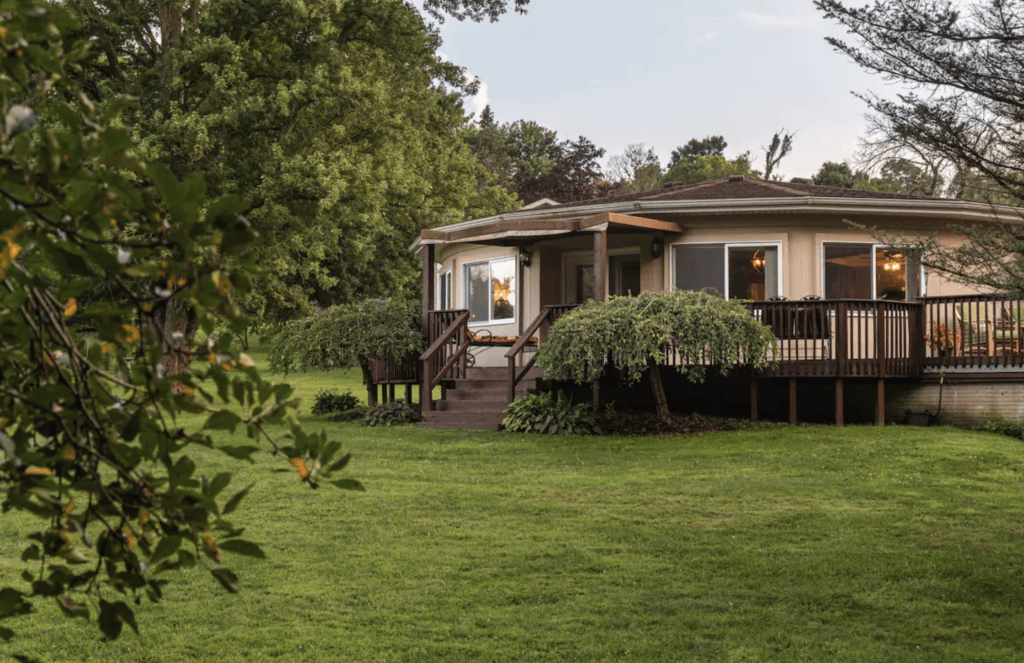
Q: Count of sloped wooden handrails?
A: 2